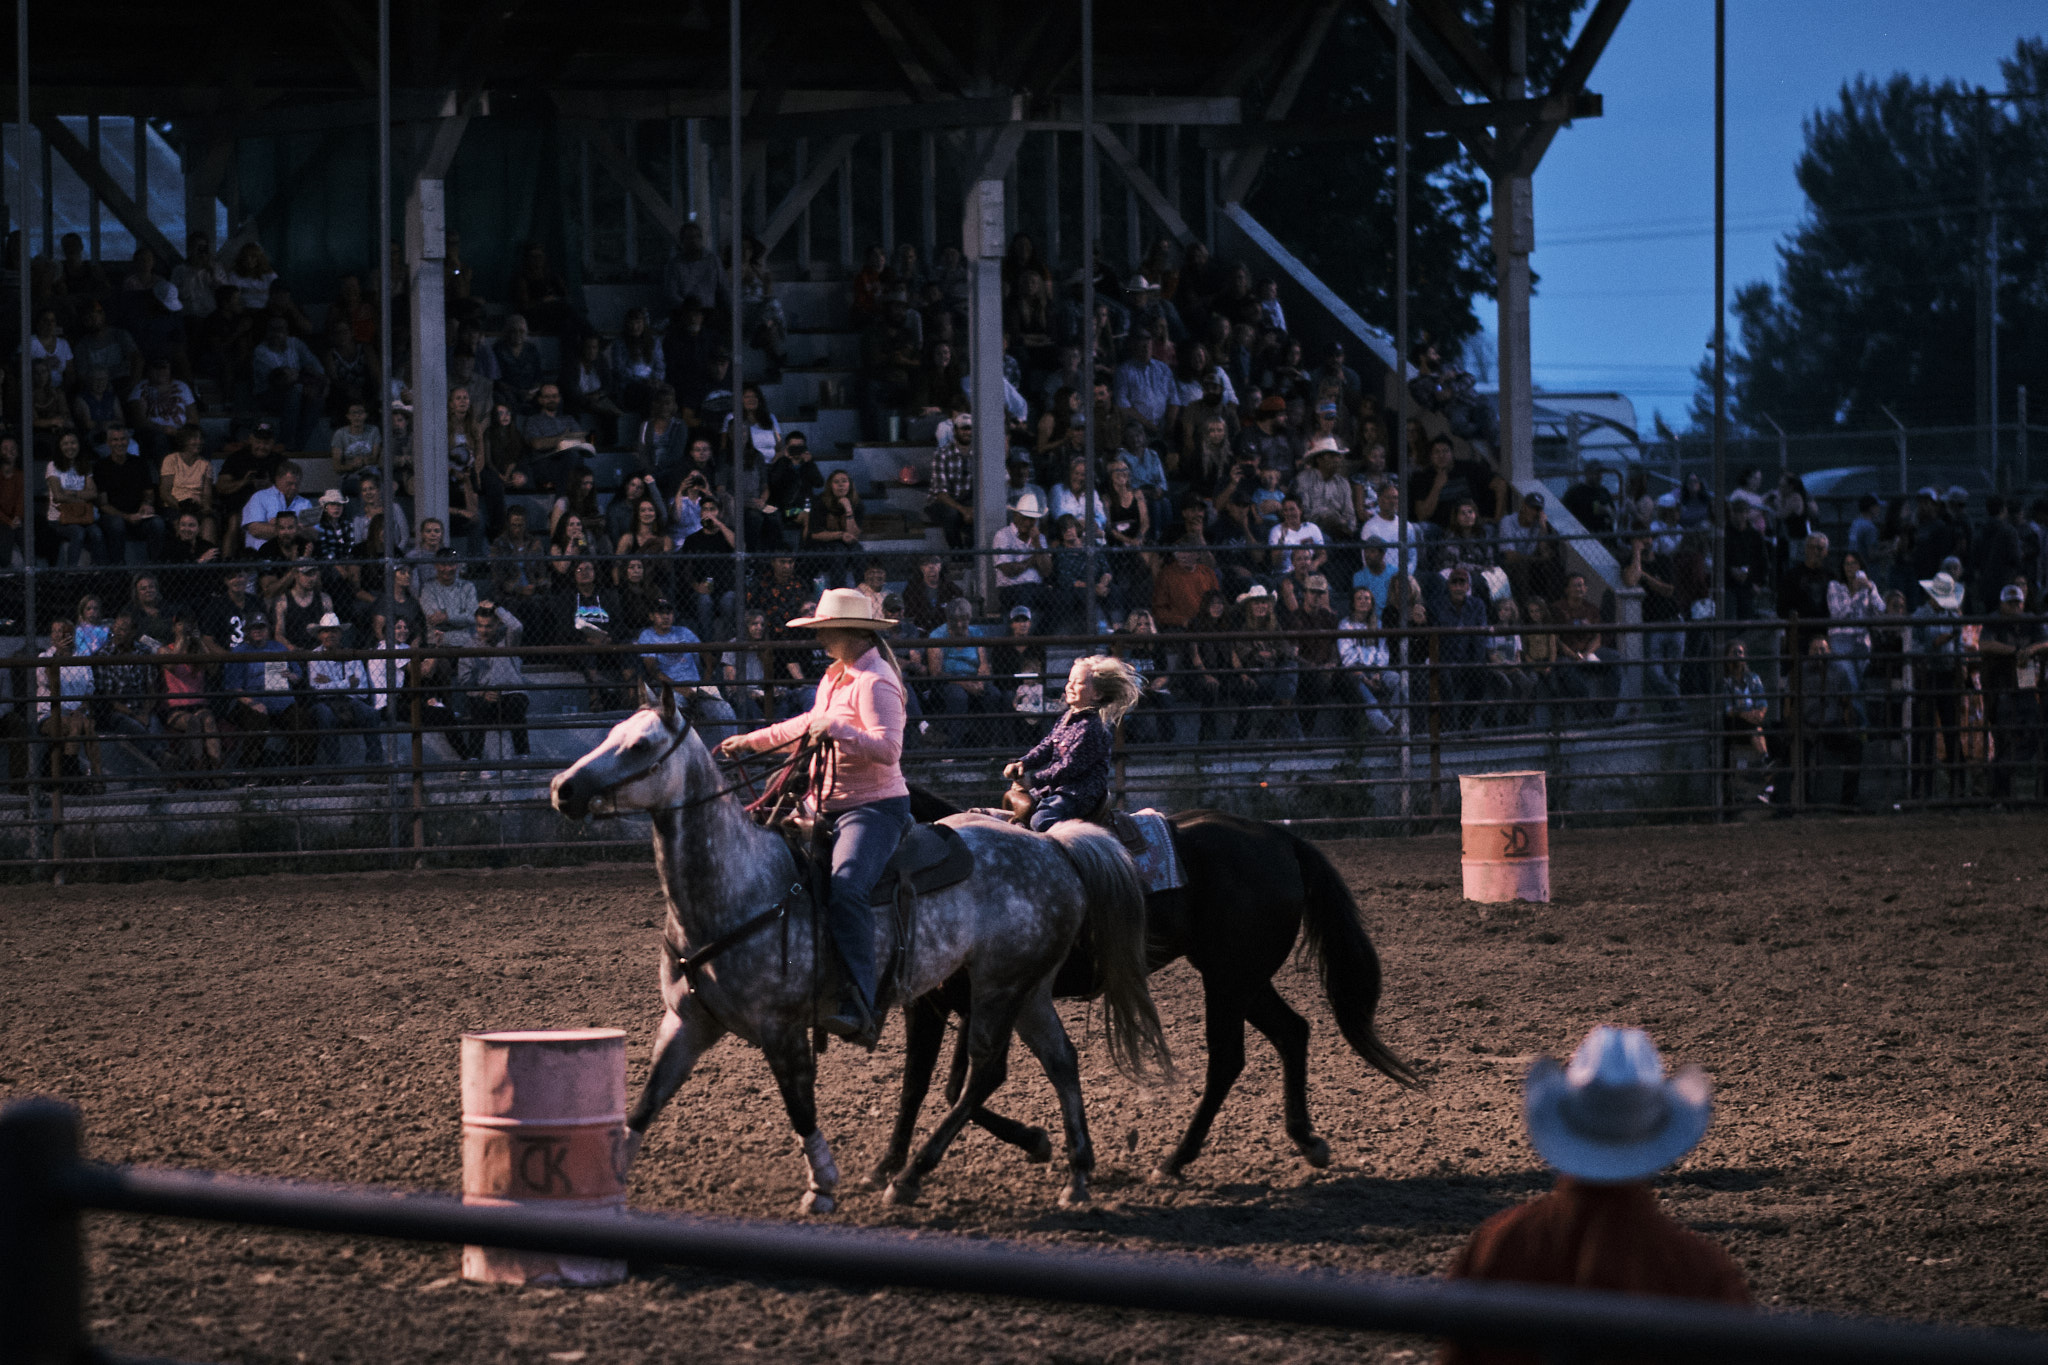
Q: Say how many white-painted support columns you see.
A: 3